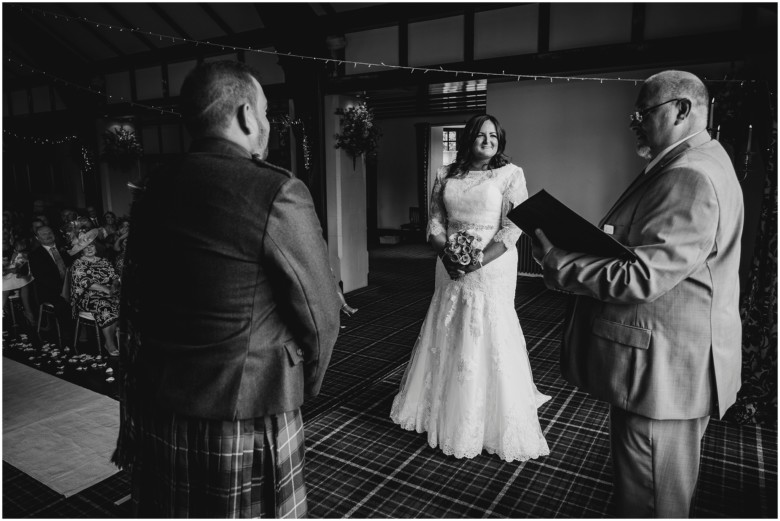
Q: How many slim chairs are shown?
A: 3